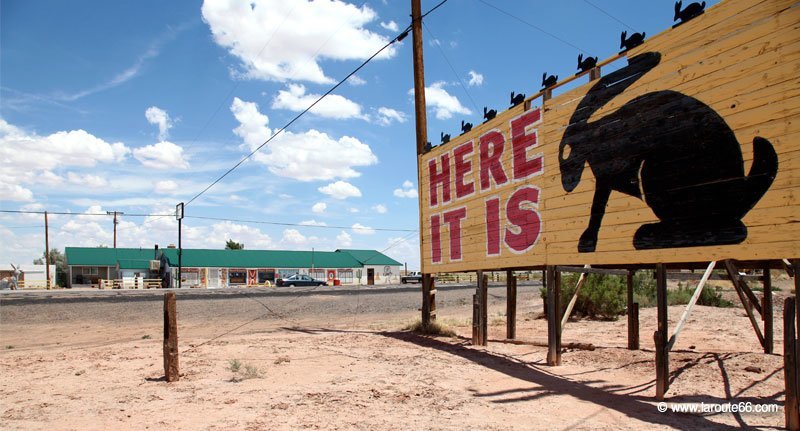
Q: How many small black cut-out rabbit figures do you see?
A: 9